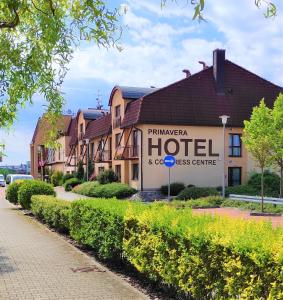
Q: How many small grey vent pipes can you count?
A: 2